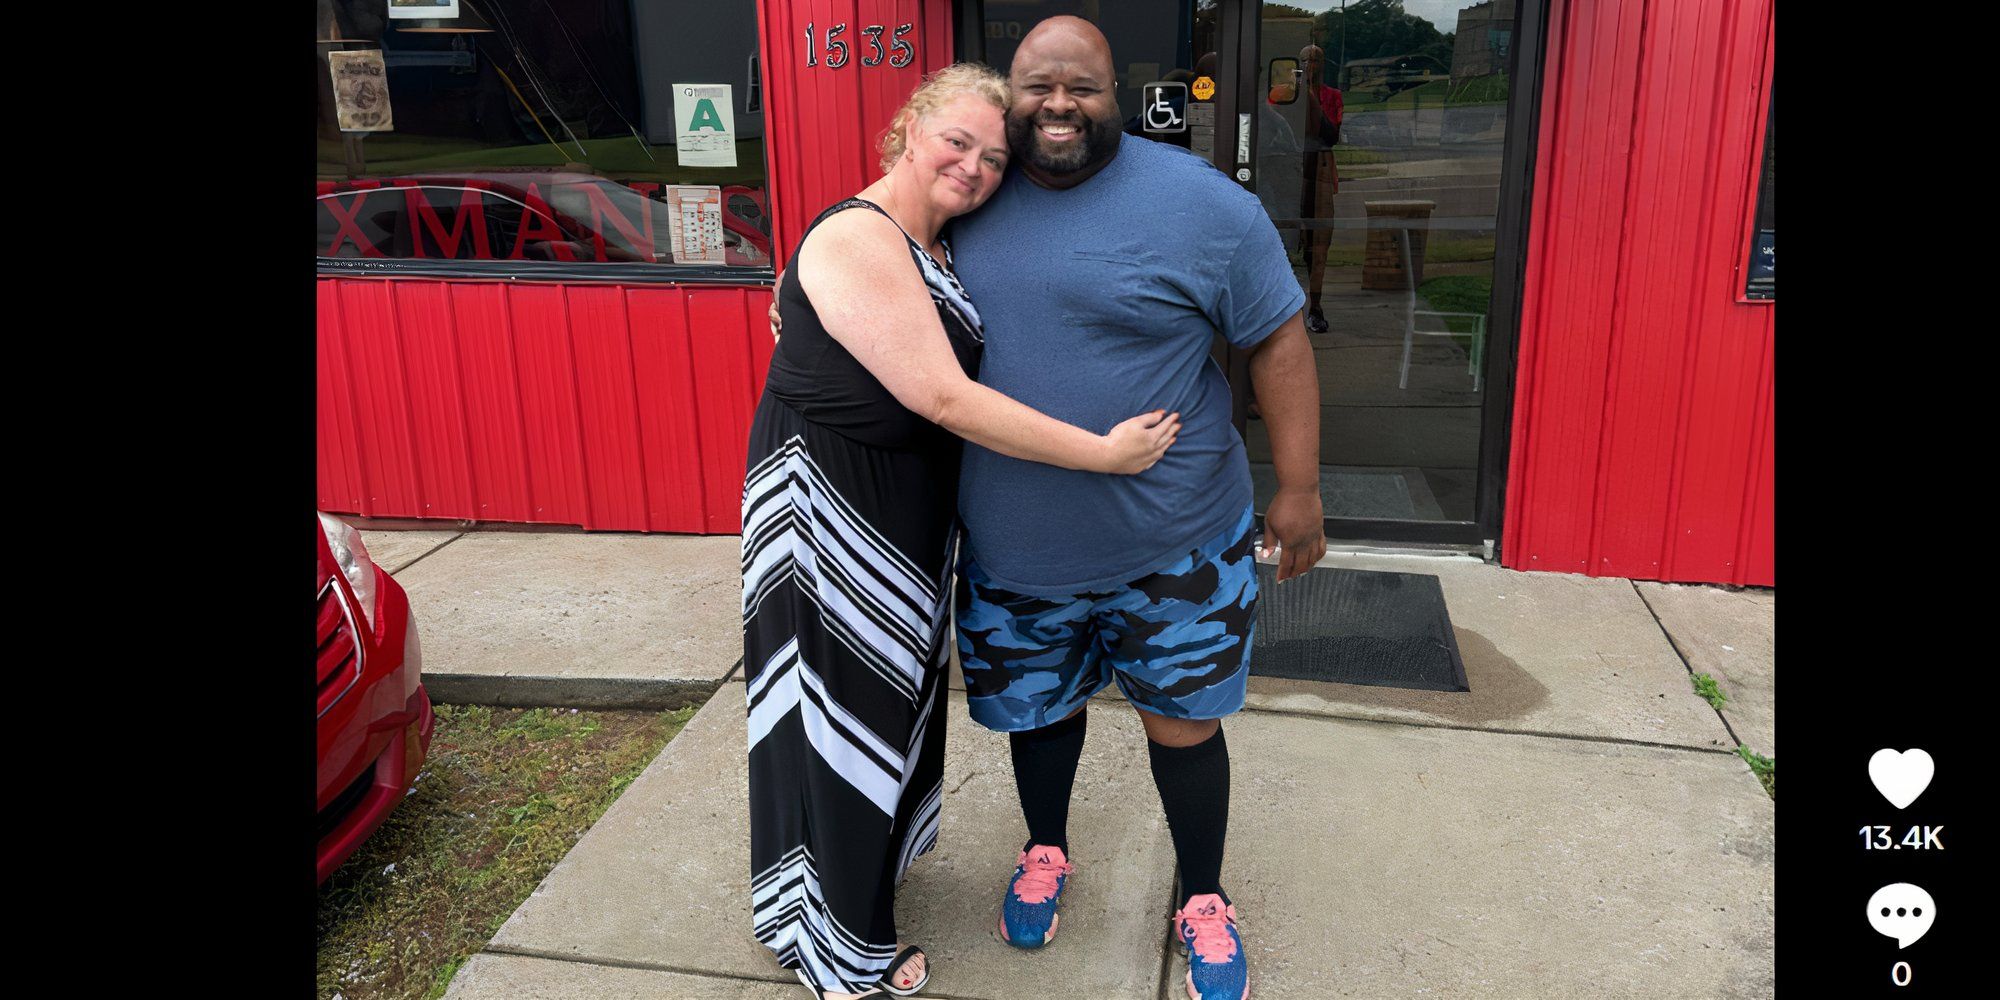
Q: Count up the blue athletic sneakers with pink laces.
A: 2